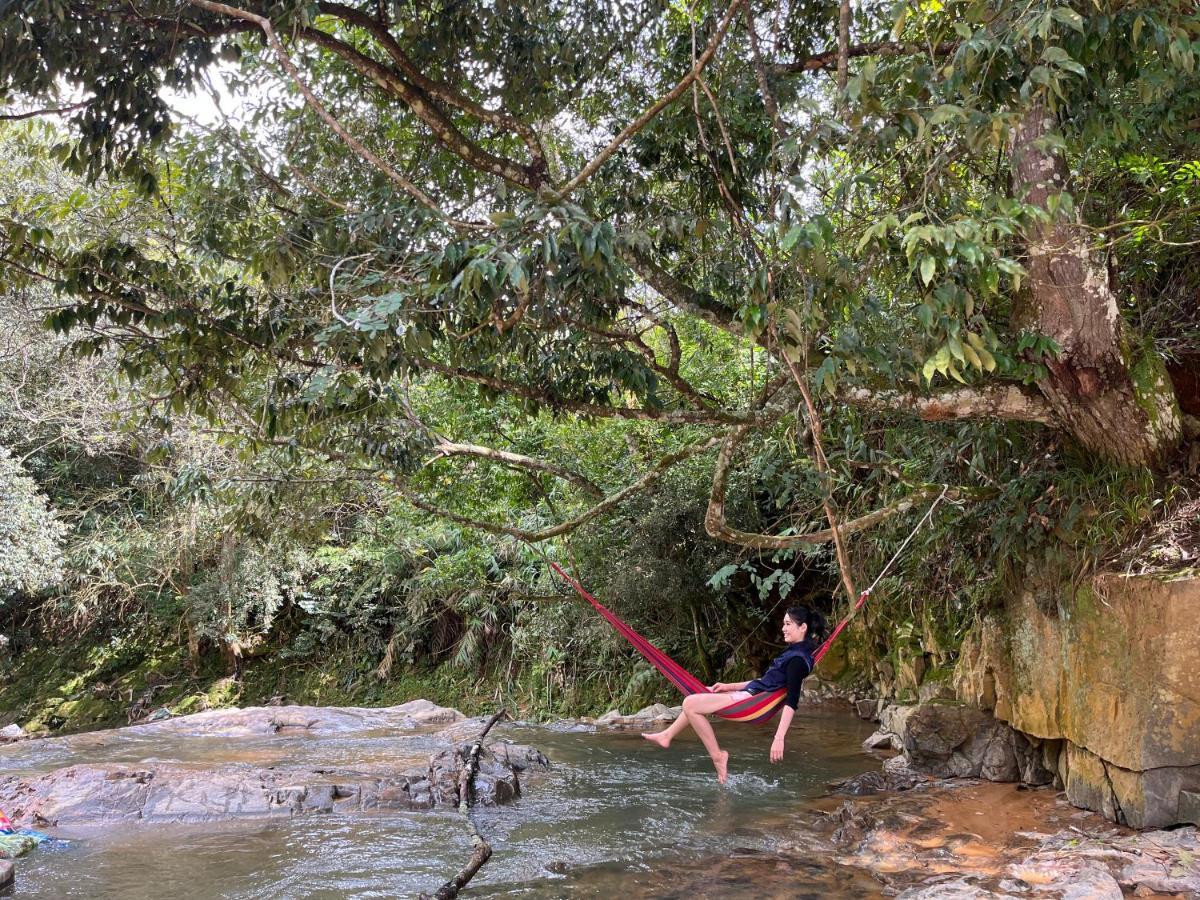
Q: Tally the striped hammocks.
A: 1